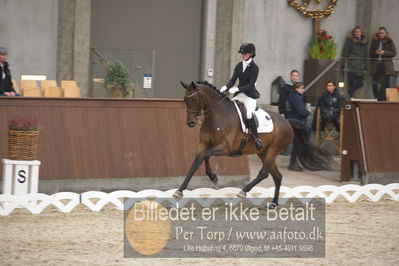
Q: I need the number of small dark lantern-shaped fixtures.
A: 1